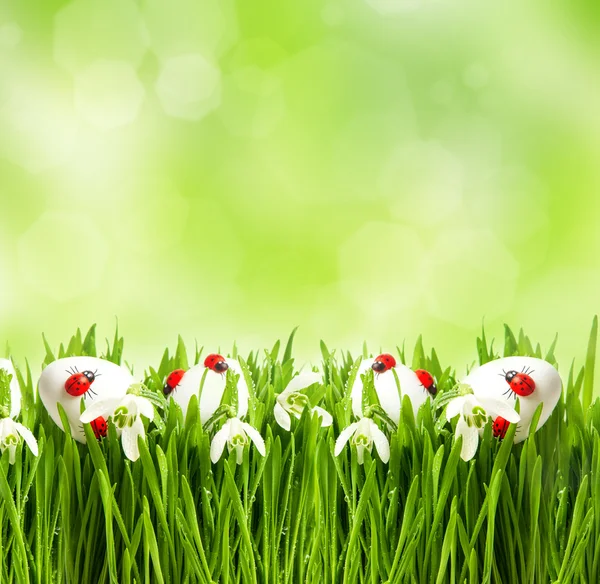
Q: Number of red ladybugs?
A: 8